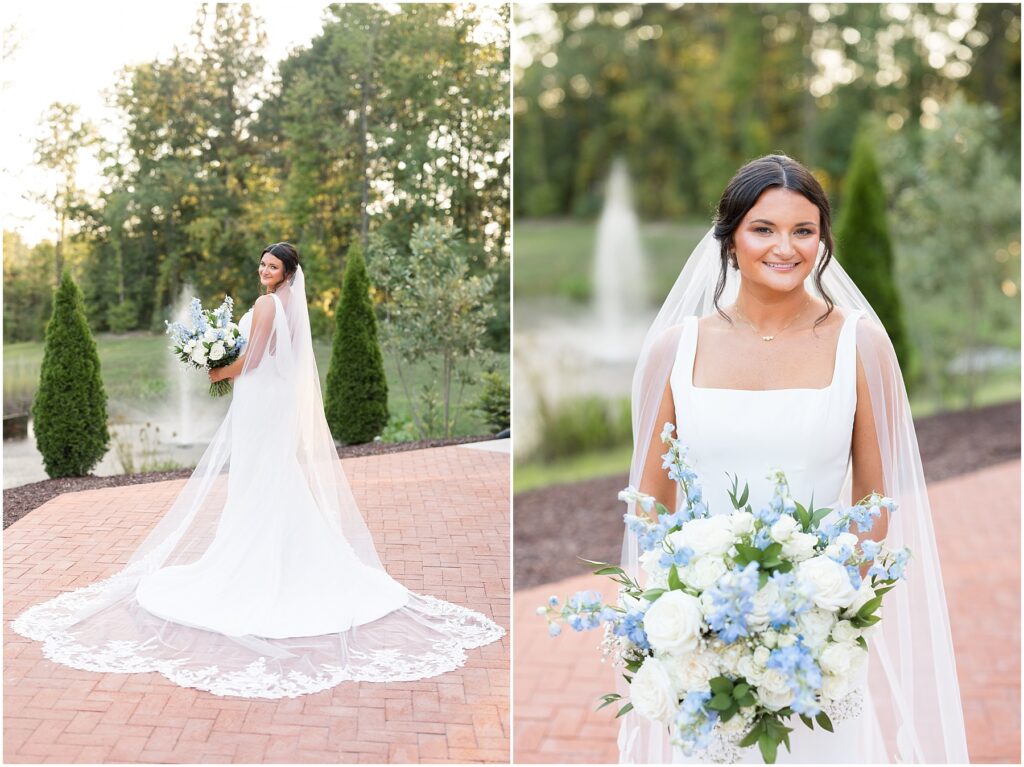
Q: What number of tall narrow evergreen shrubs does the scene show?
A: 3